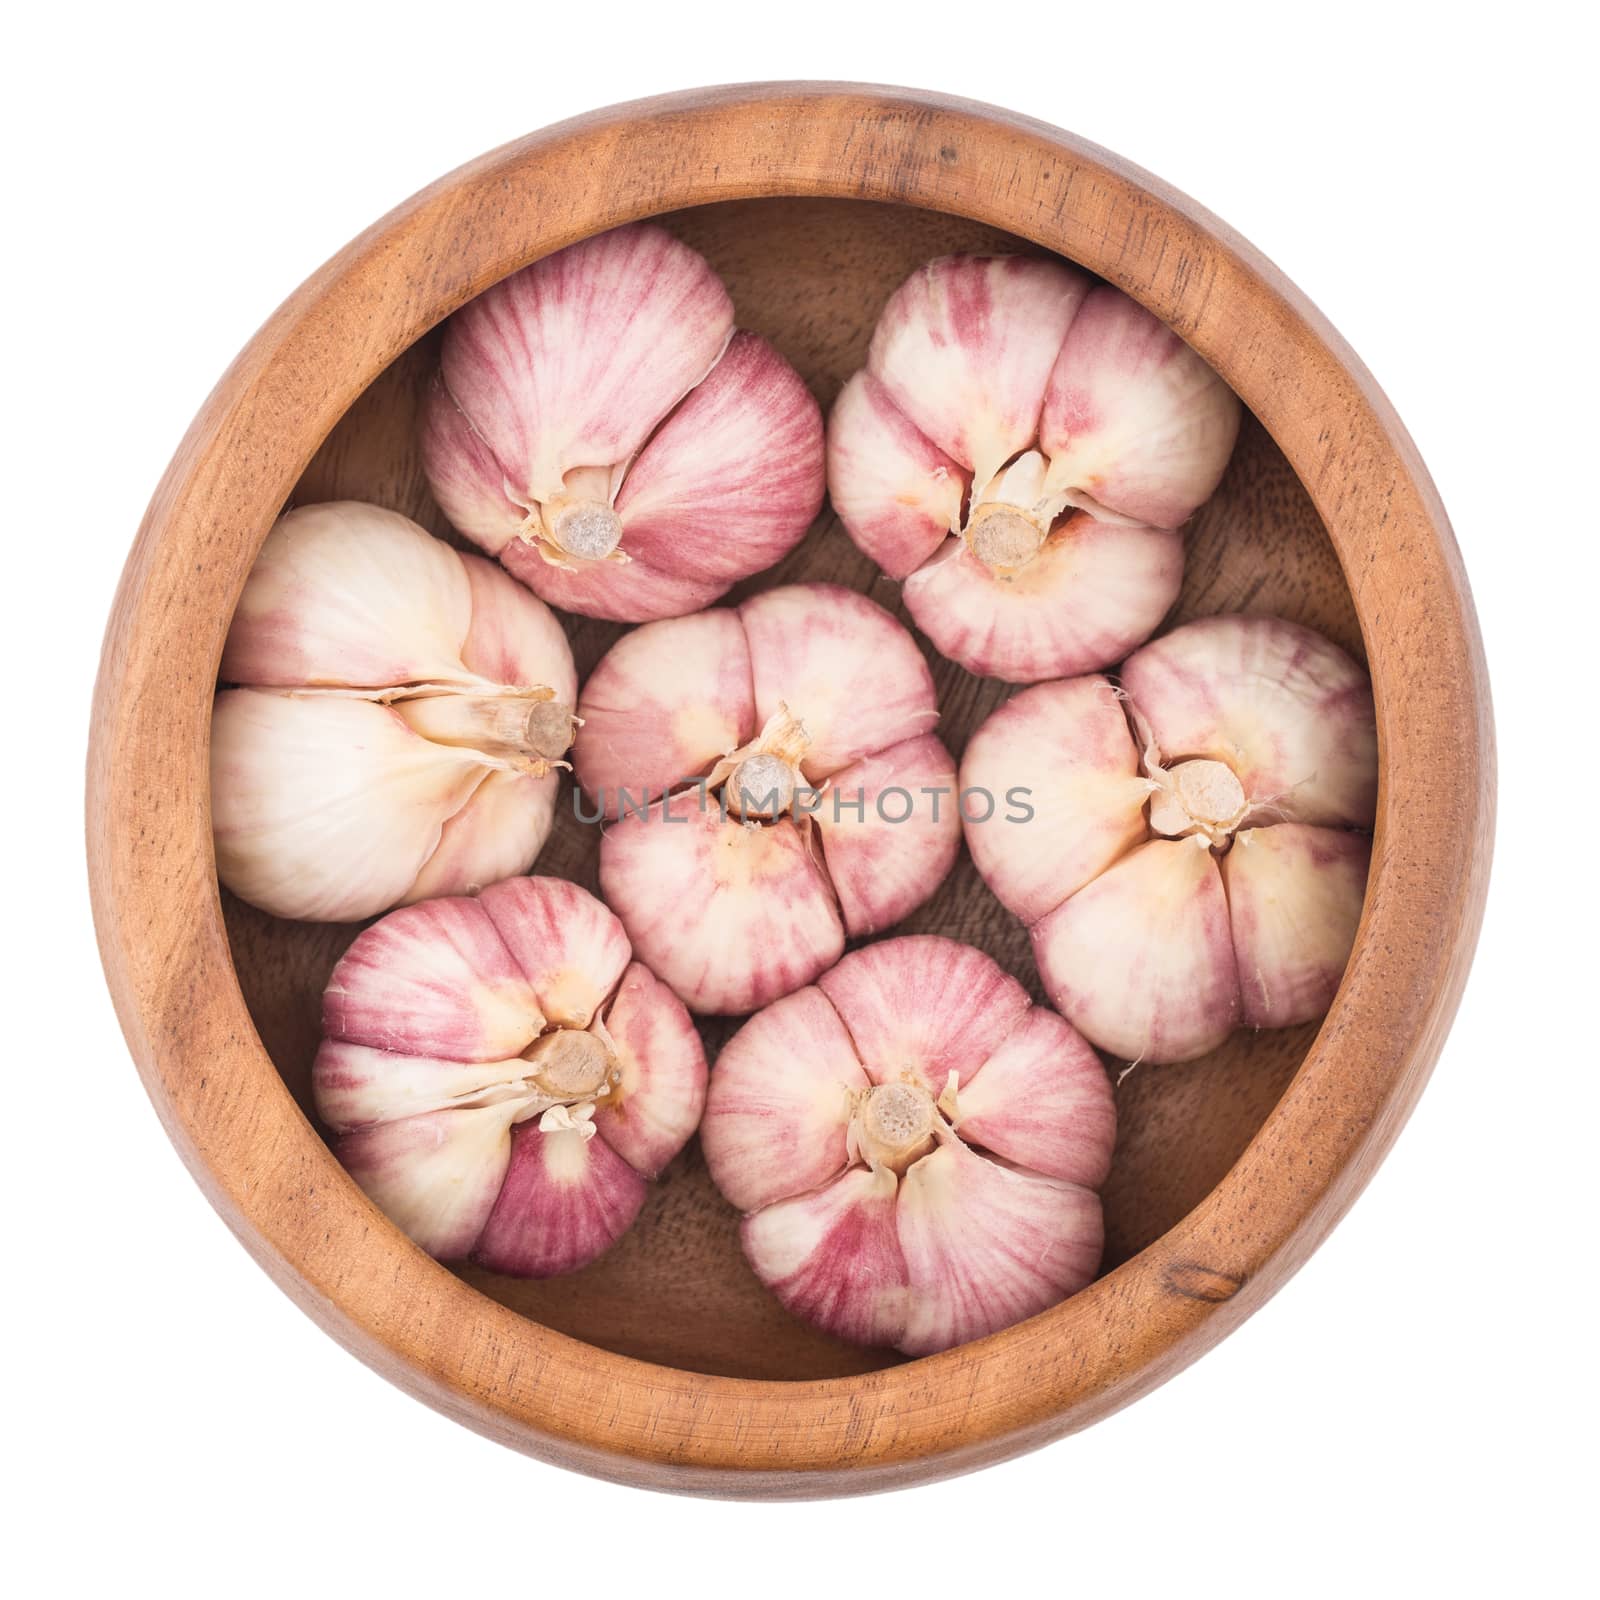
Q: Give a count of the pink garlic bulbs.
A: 7